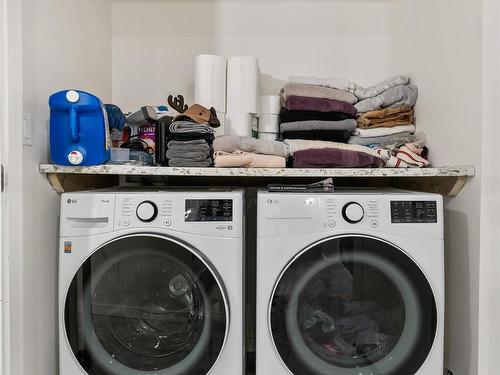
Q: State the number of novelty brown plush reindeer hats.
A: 1